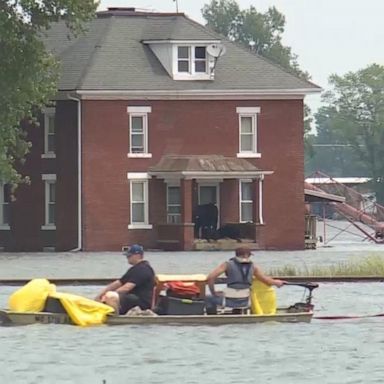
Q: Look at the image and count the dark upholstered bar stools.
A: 0